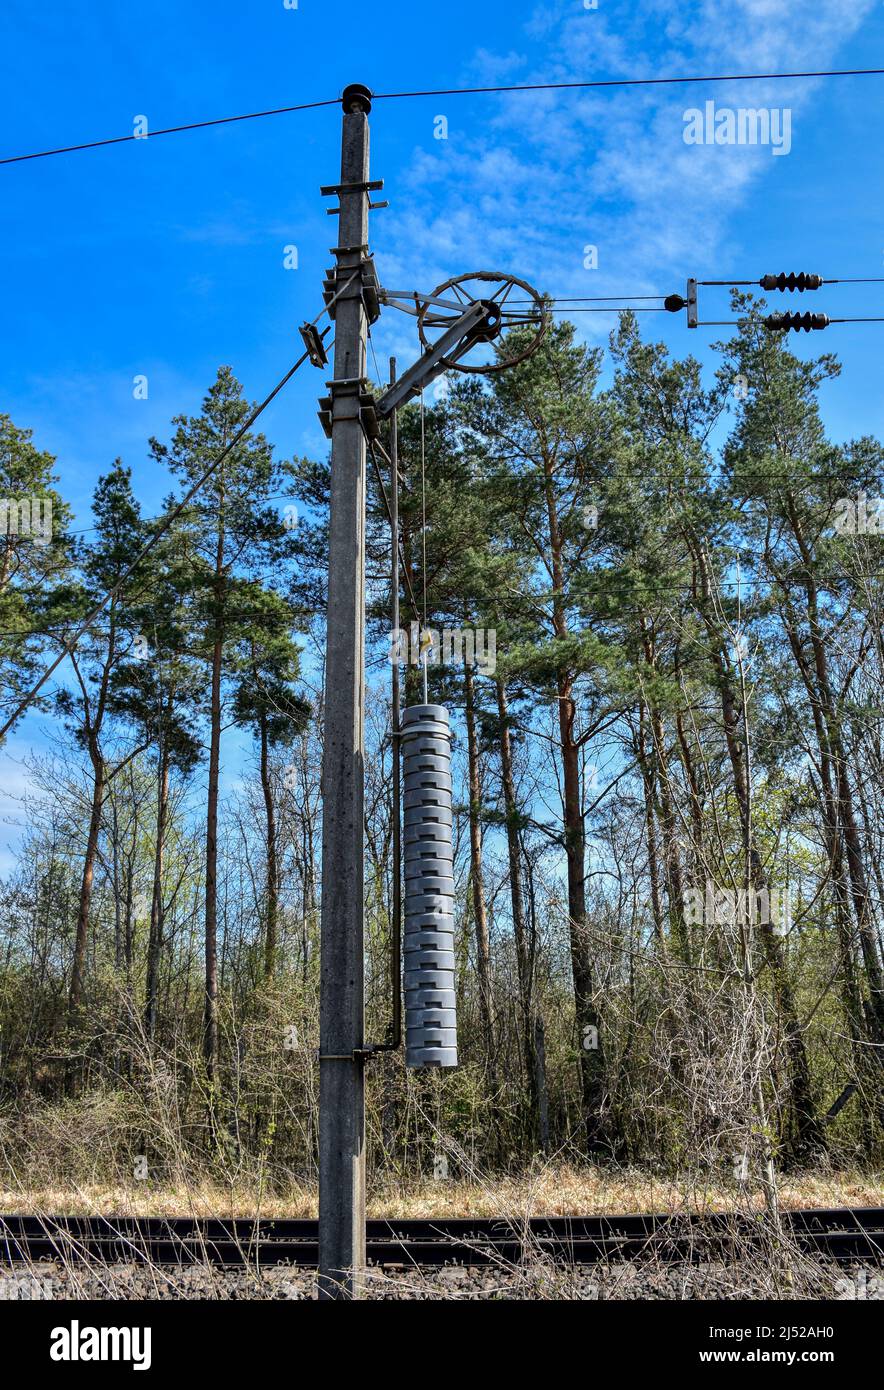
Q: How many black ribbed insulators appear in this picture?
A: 2